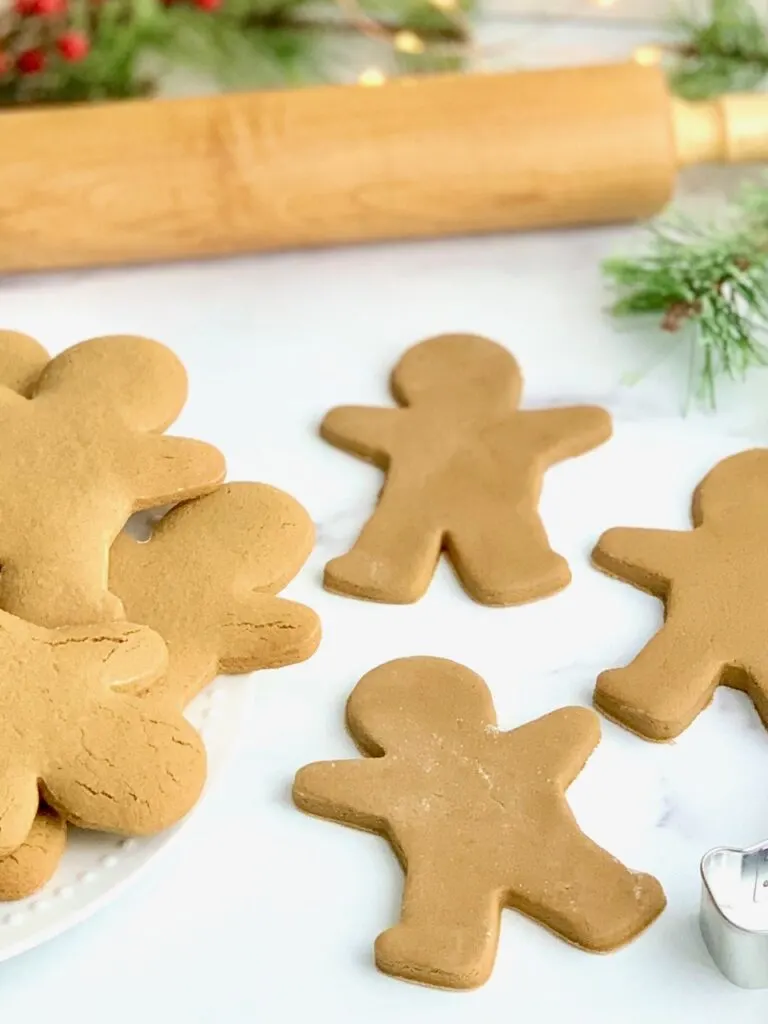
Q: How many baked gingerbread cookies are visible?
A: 5